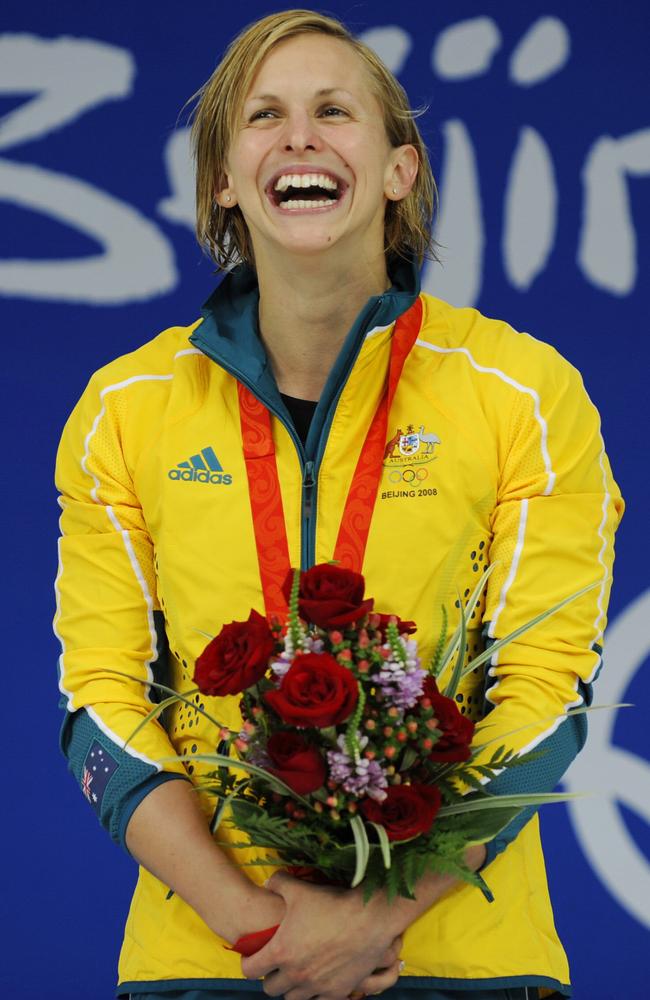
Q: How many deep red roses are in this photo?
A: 7